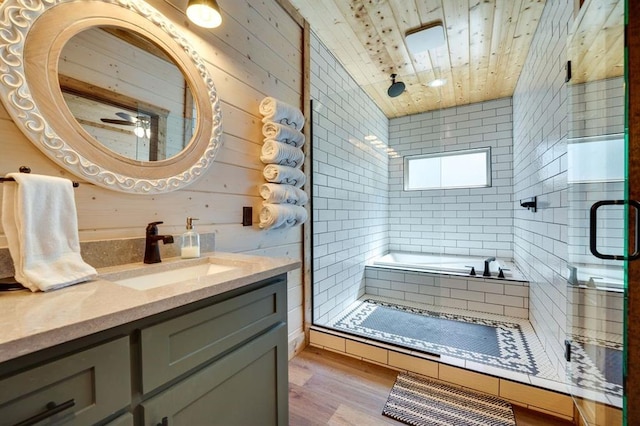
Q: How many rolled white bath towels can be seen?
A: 6